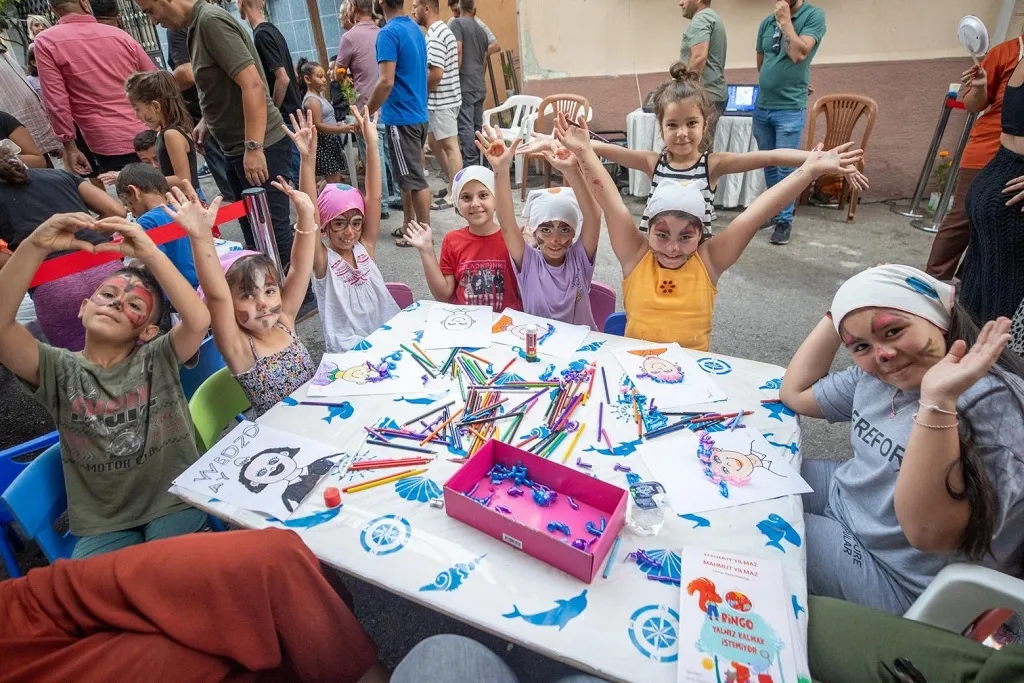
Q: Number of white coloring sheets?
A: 6